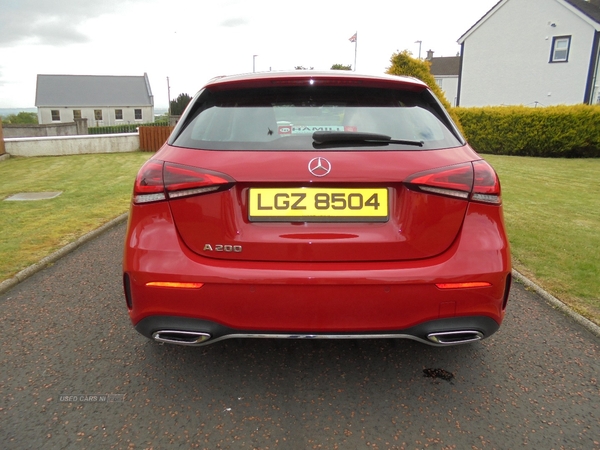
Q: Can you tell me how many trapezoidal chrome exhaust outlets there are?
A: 2